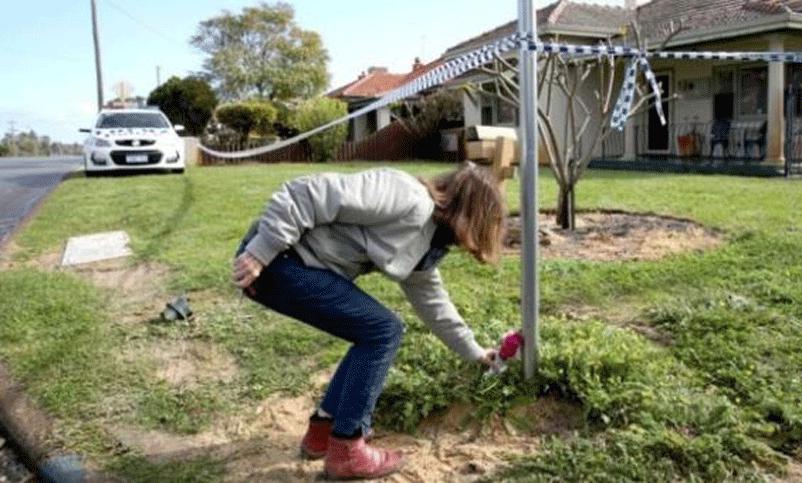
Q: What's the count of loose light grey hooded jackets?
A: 1